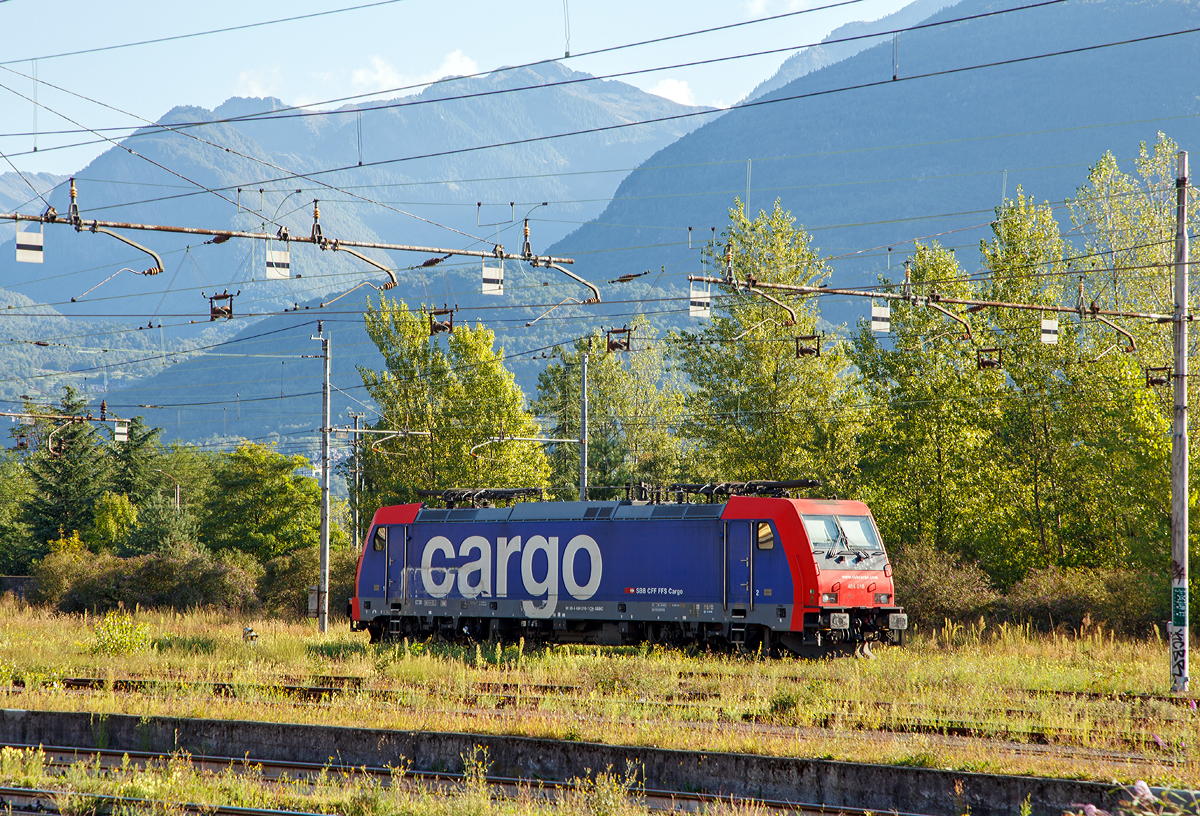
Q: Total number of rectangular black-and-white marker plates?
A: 7